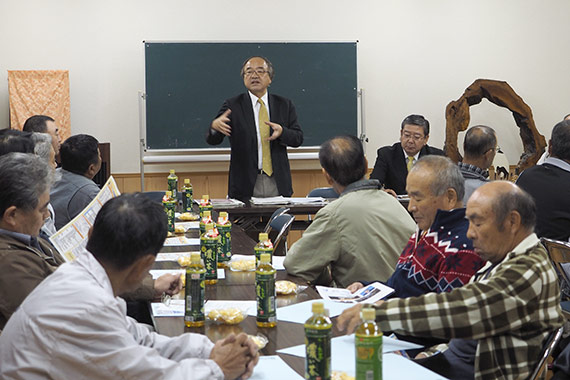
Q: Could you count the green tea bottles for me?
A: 12